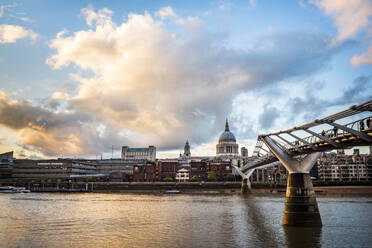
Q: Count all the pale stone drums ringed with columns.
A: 1